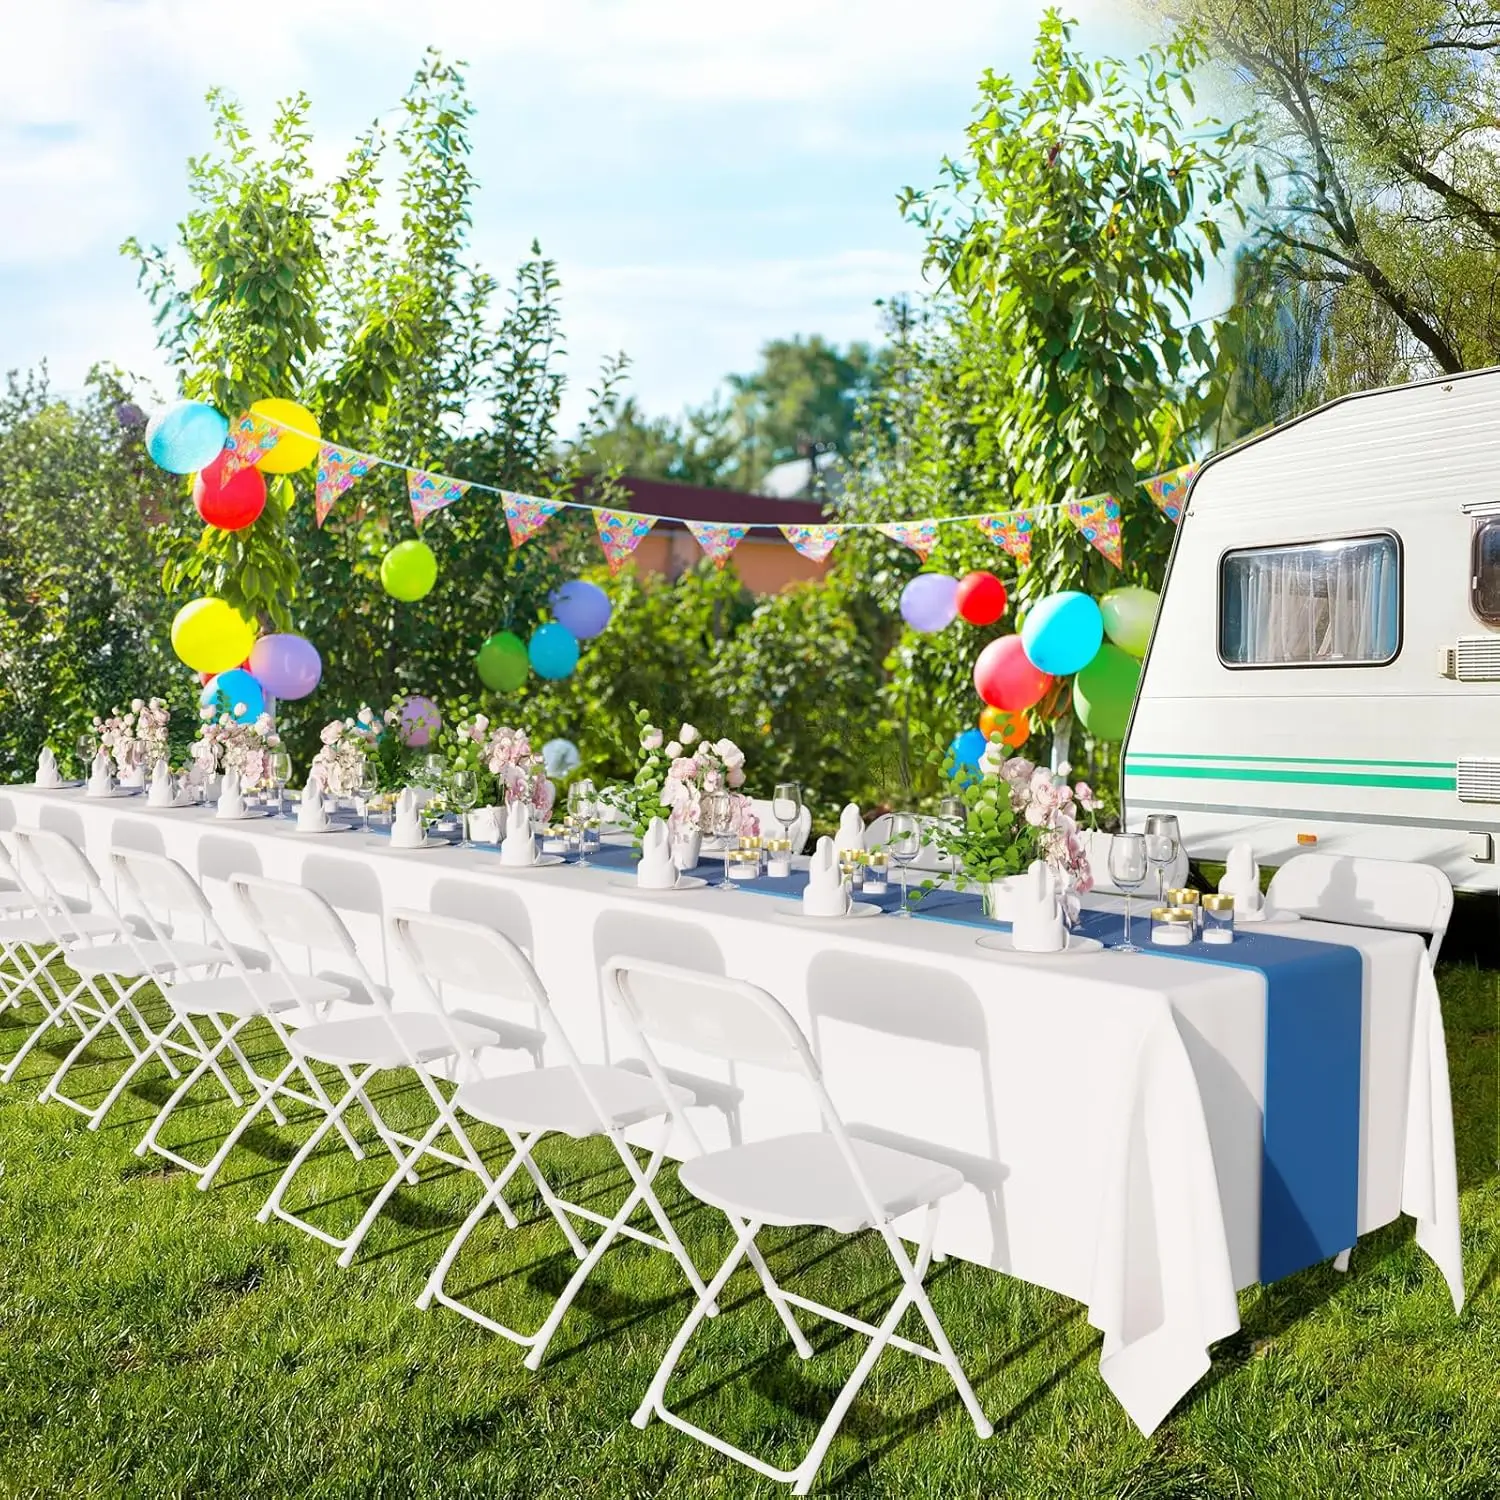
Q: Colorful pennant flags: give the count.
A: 11